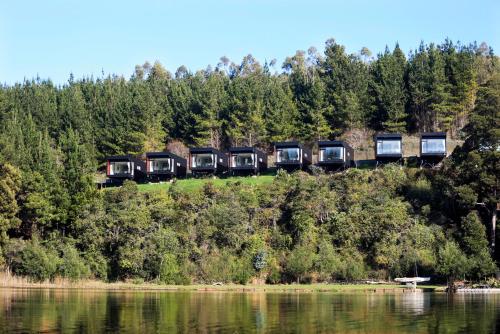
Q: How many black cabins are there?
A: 8